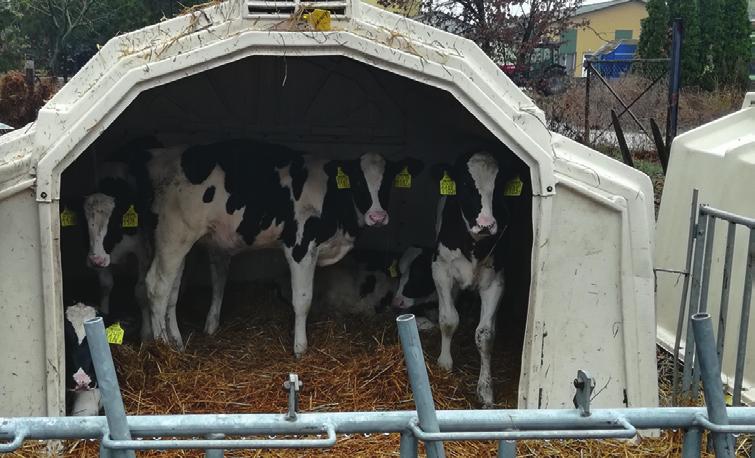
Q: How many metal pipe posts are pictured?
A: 3